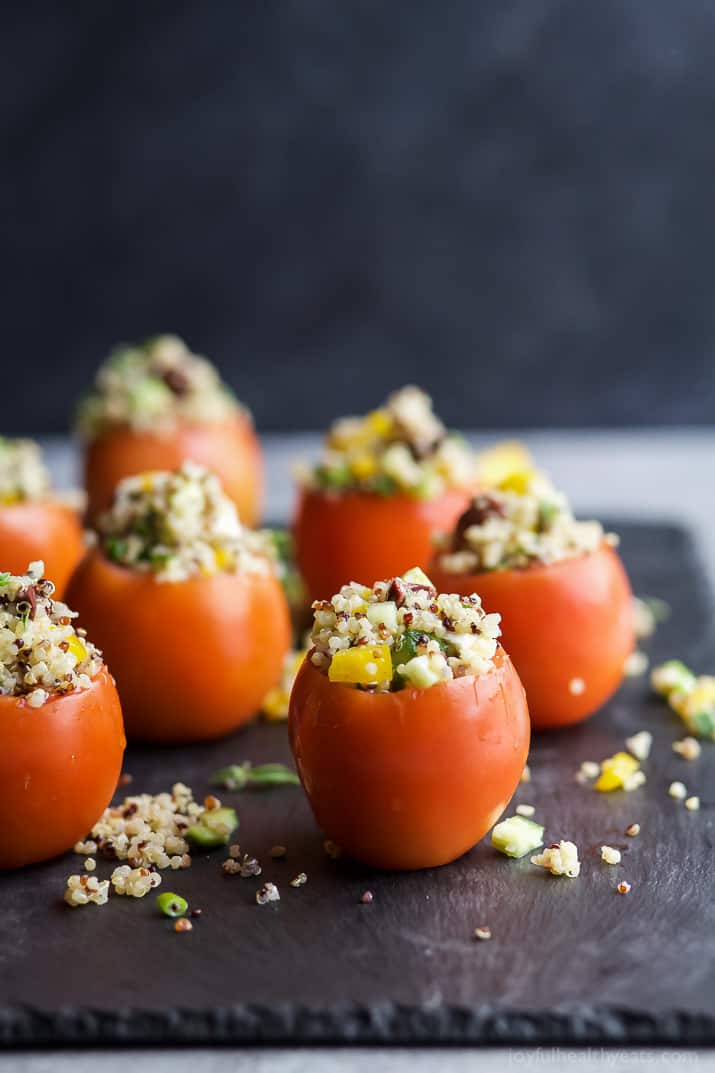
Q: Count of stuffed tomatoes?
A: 7